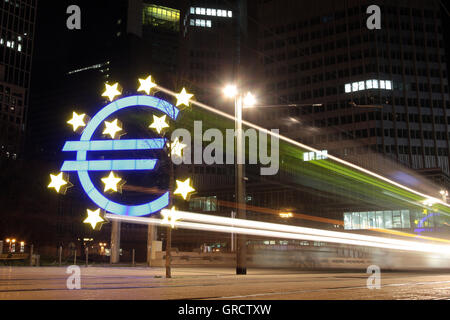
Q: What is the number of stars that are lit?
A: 12